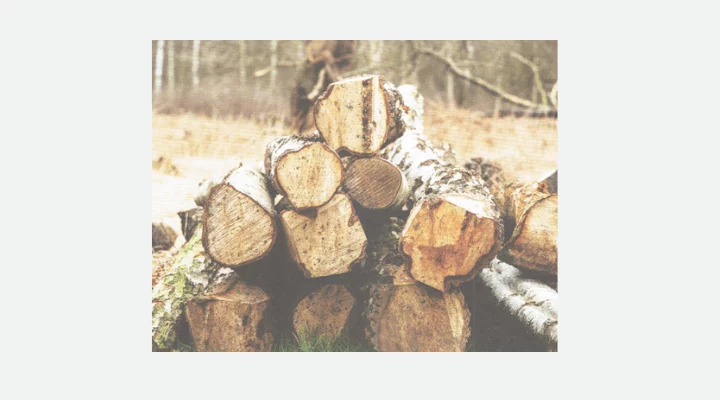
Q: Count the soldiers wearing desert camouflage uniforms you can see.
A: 0